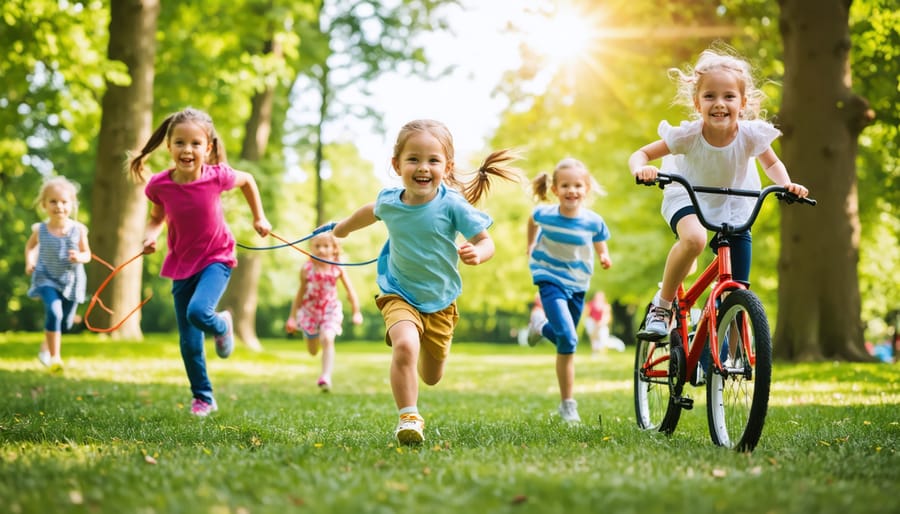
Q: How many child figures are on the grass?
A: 6